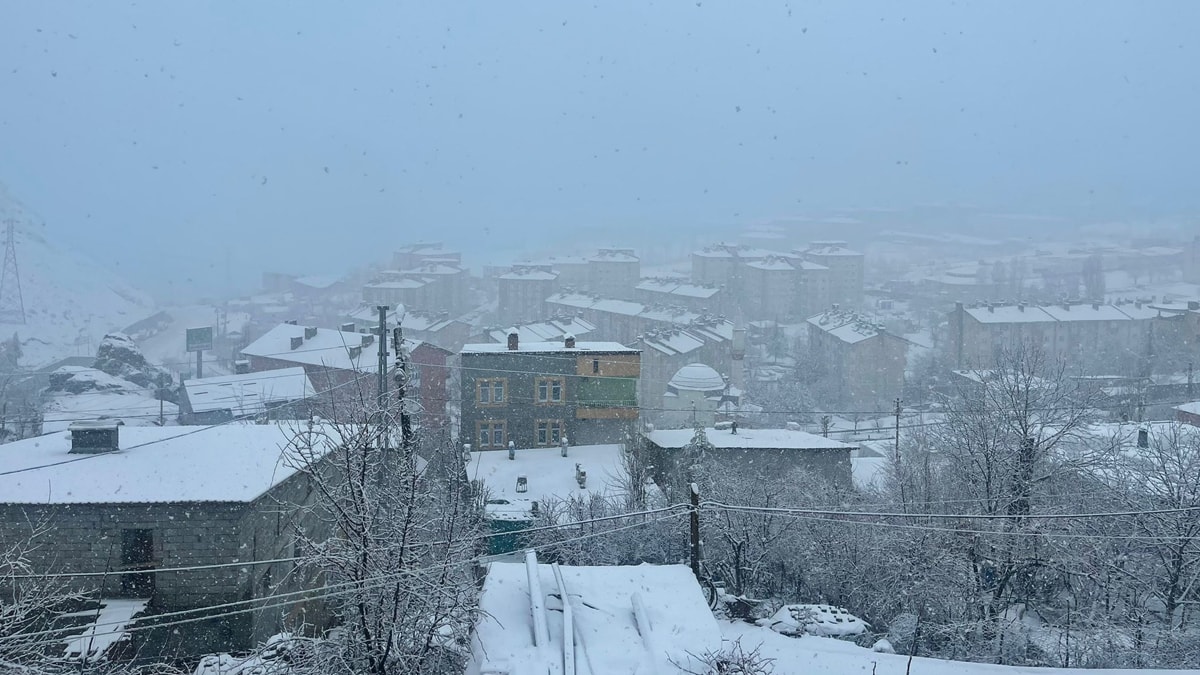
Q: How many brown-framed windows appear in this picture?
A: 4